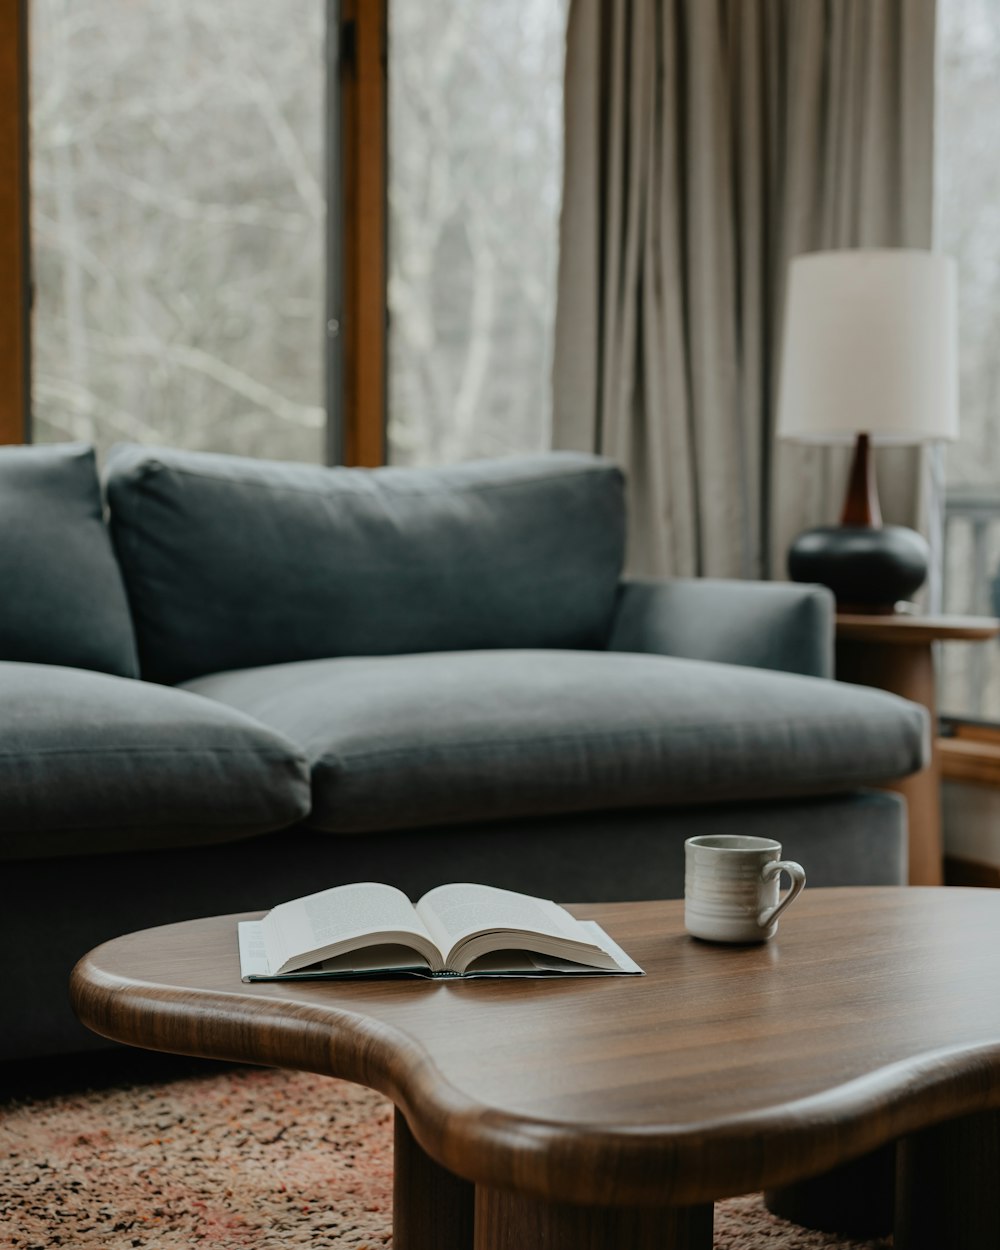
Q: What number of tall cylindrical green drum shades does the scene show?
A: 0